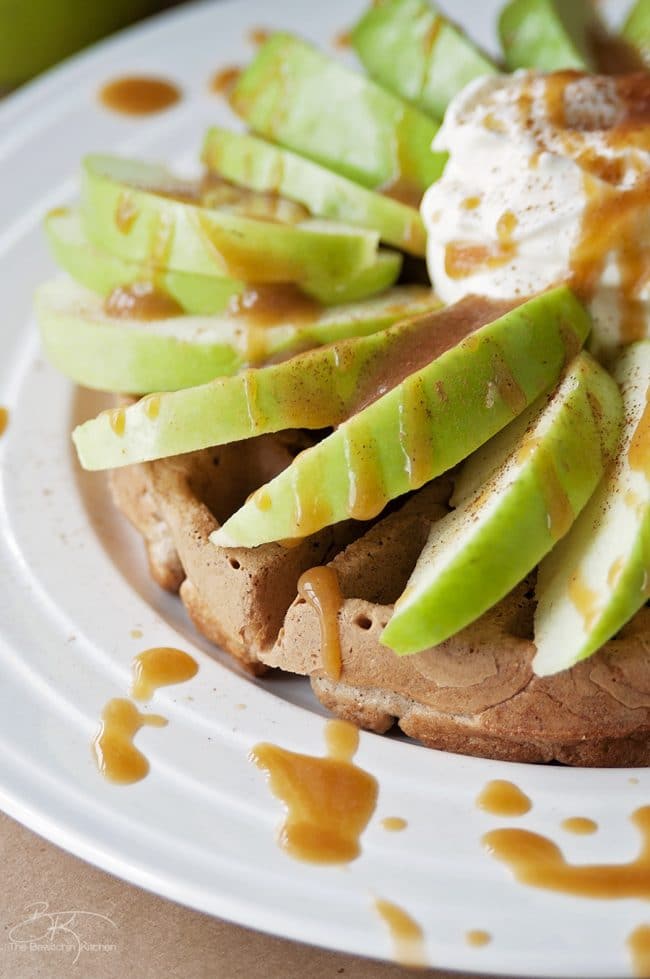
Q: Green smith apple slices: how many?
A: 12